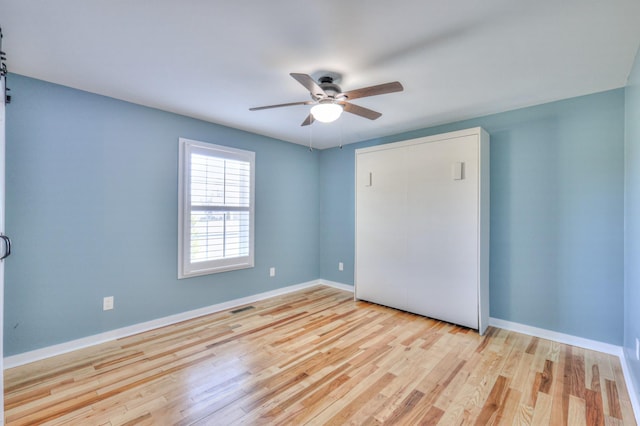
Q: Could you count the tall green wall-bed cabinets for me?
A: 0